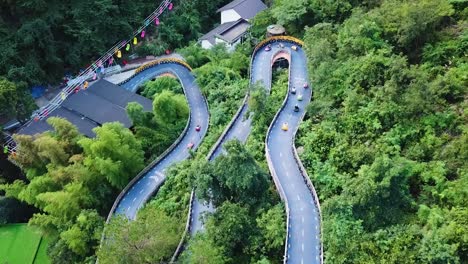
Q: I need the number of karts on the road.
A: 10